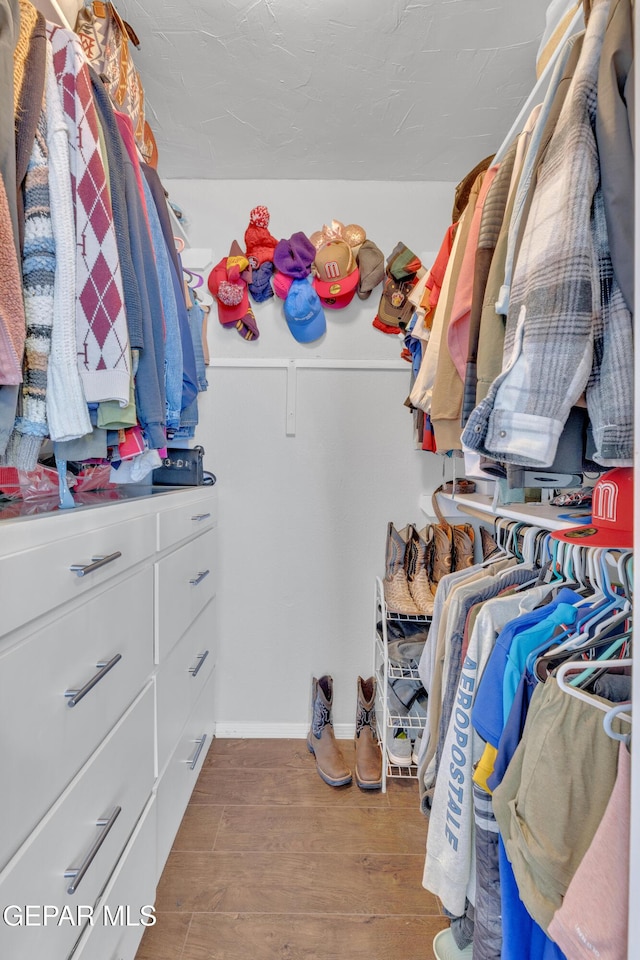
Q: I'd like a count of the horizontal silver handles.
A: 7